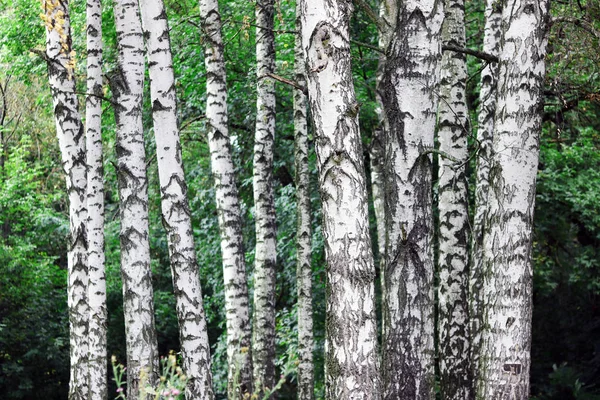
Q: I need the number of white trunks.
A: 13